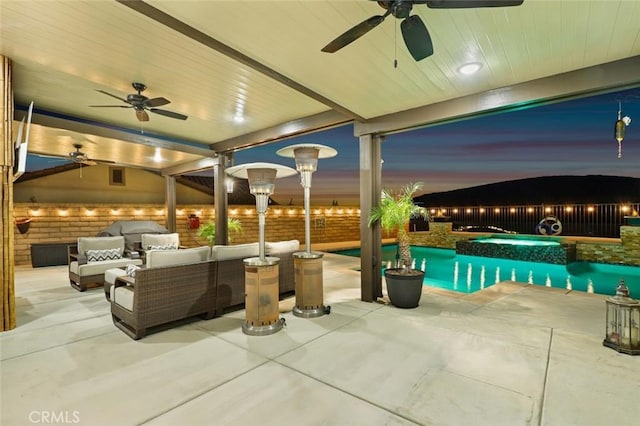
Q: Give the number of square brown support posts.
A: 3